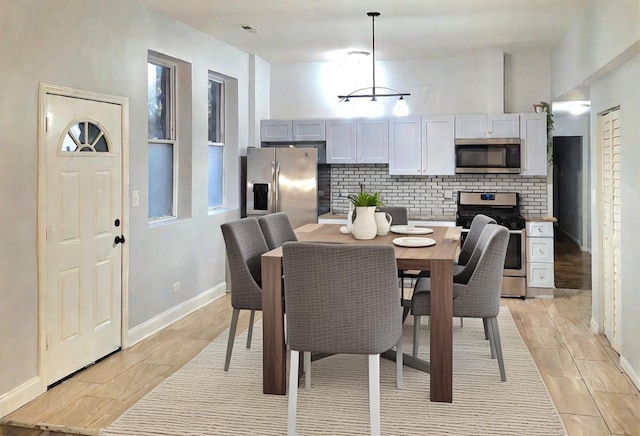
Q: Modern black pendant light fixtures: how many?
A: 1